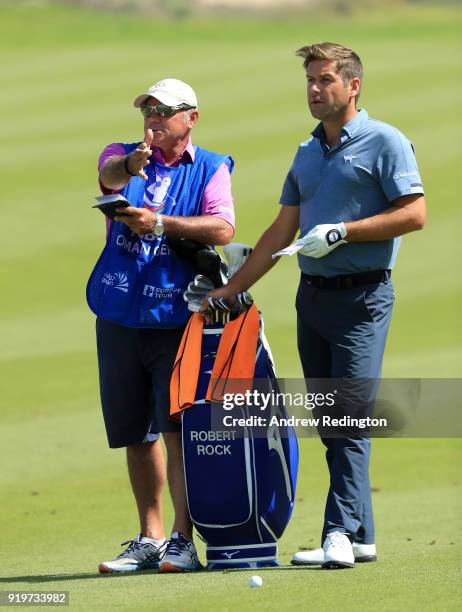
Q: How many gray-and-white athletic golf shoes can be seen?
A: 2